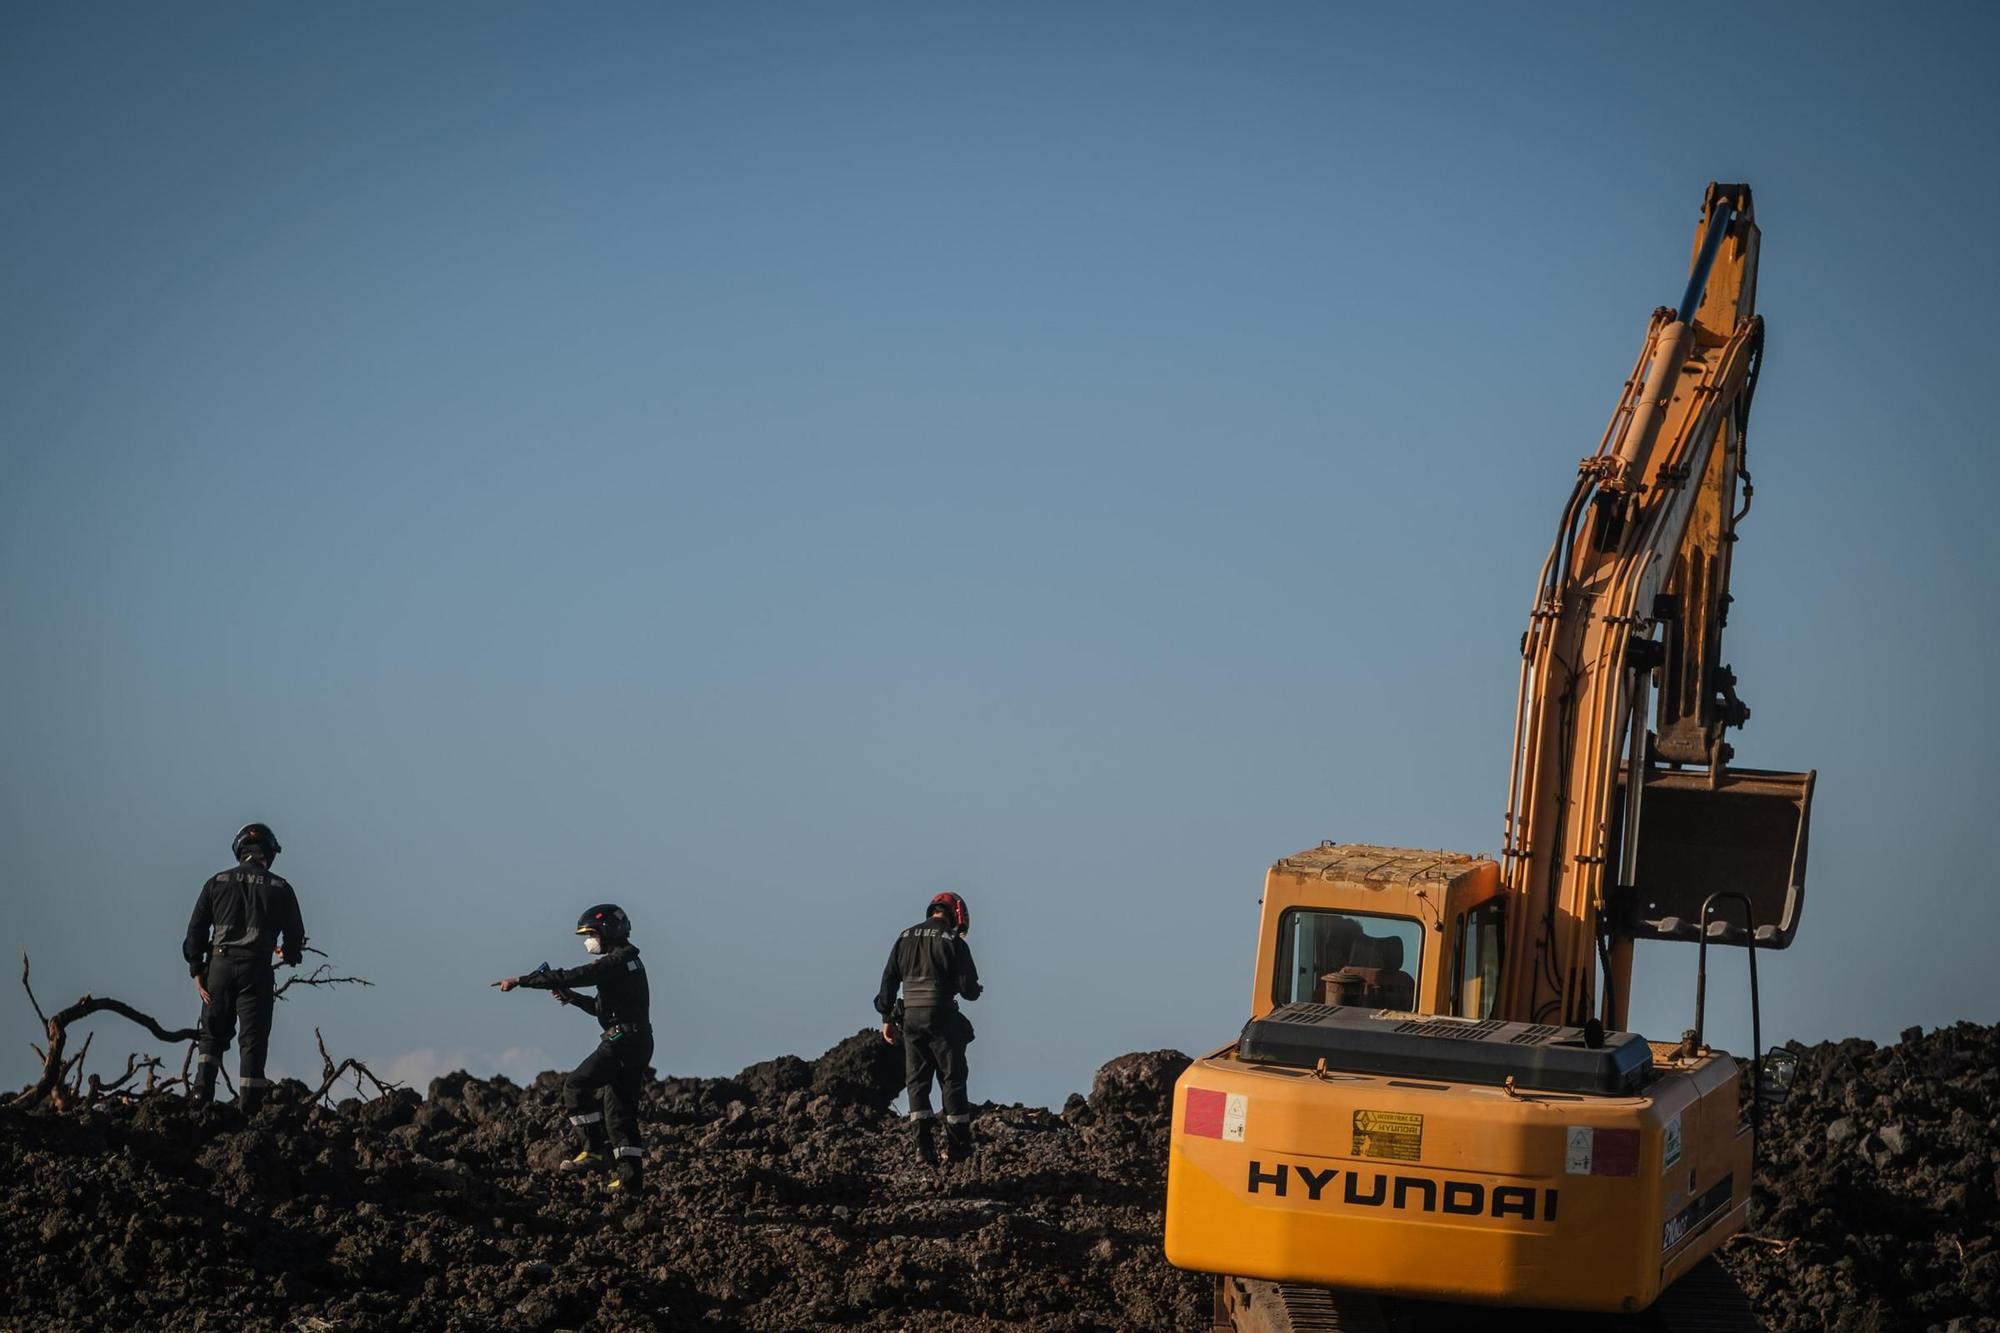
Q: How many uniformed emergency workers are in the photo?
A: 3